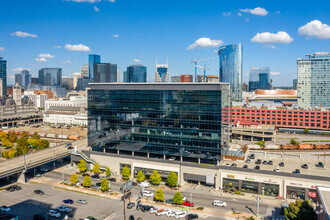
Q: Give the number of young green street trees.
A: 12